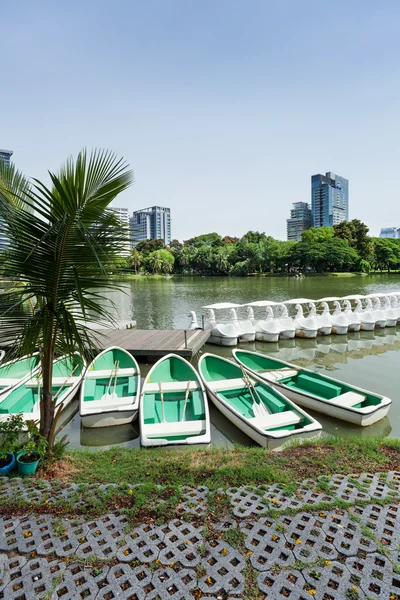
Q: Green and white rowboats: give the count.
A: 6